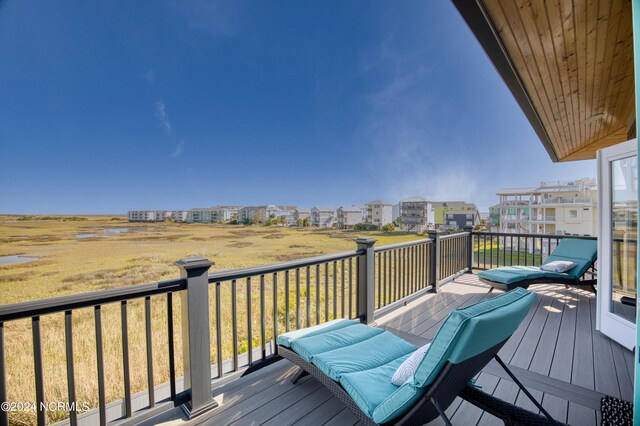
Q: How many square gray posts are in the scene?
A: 4